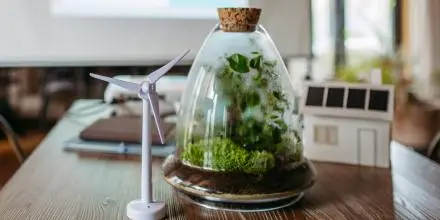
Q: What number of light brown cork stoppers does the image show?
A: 1